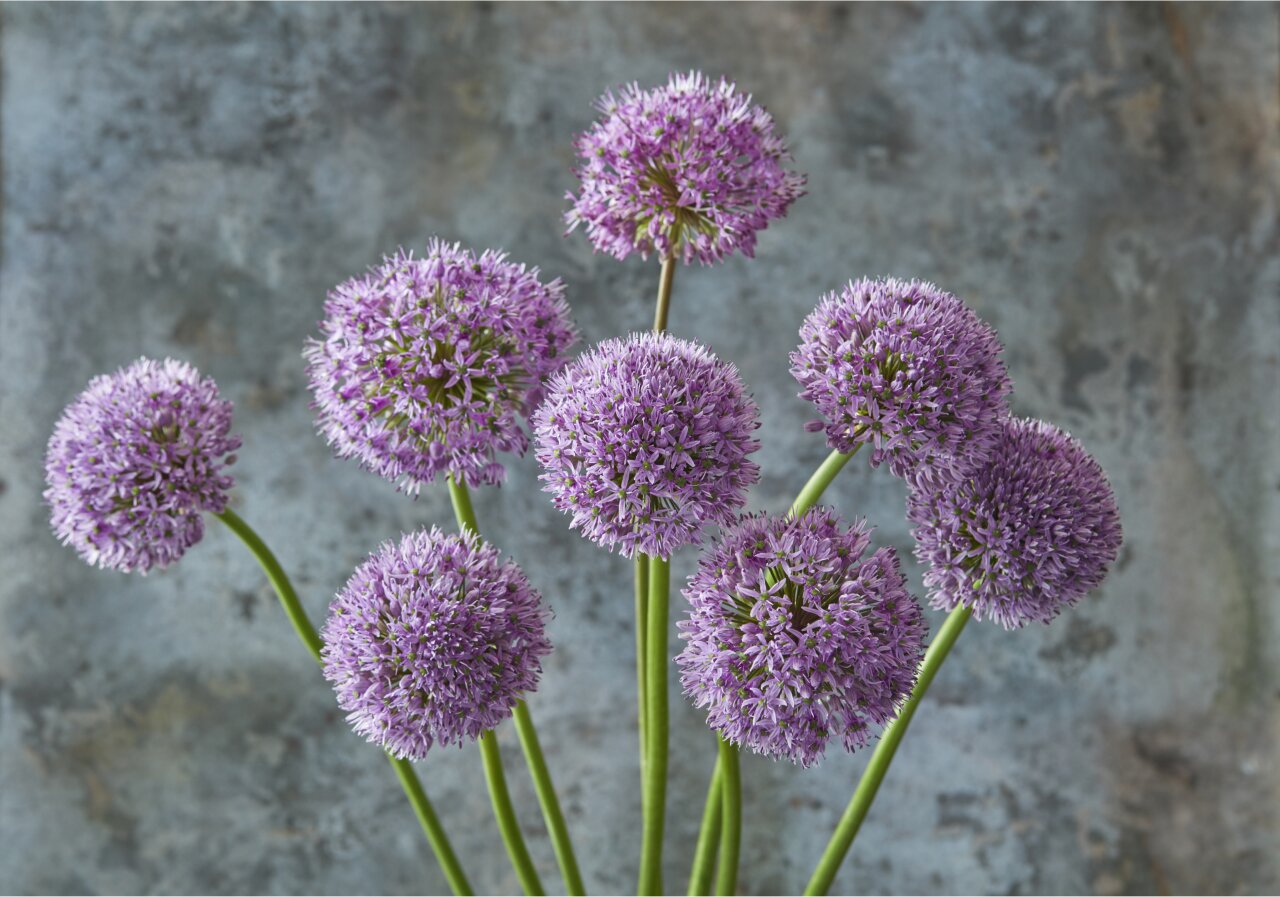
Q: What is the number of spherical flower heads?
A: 8